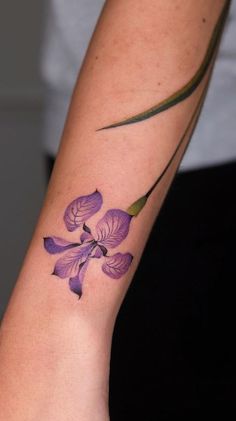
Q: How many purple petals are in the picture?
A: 6